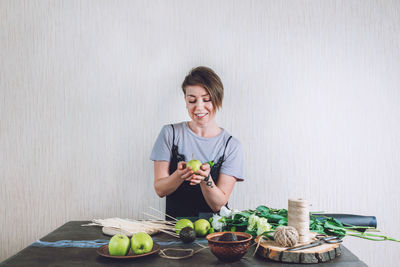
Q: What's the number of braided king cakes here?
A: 0